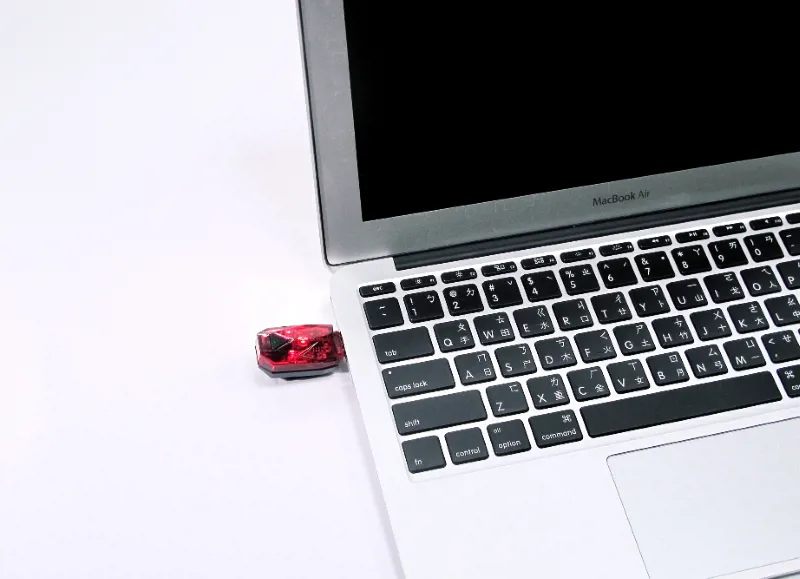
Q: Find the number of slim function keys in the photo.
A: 12